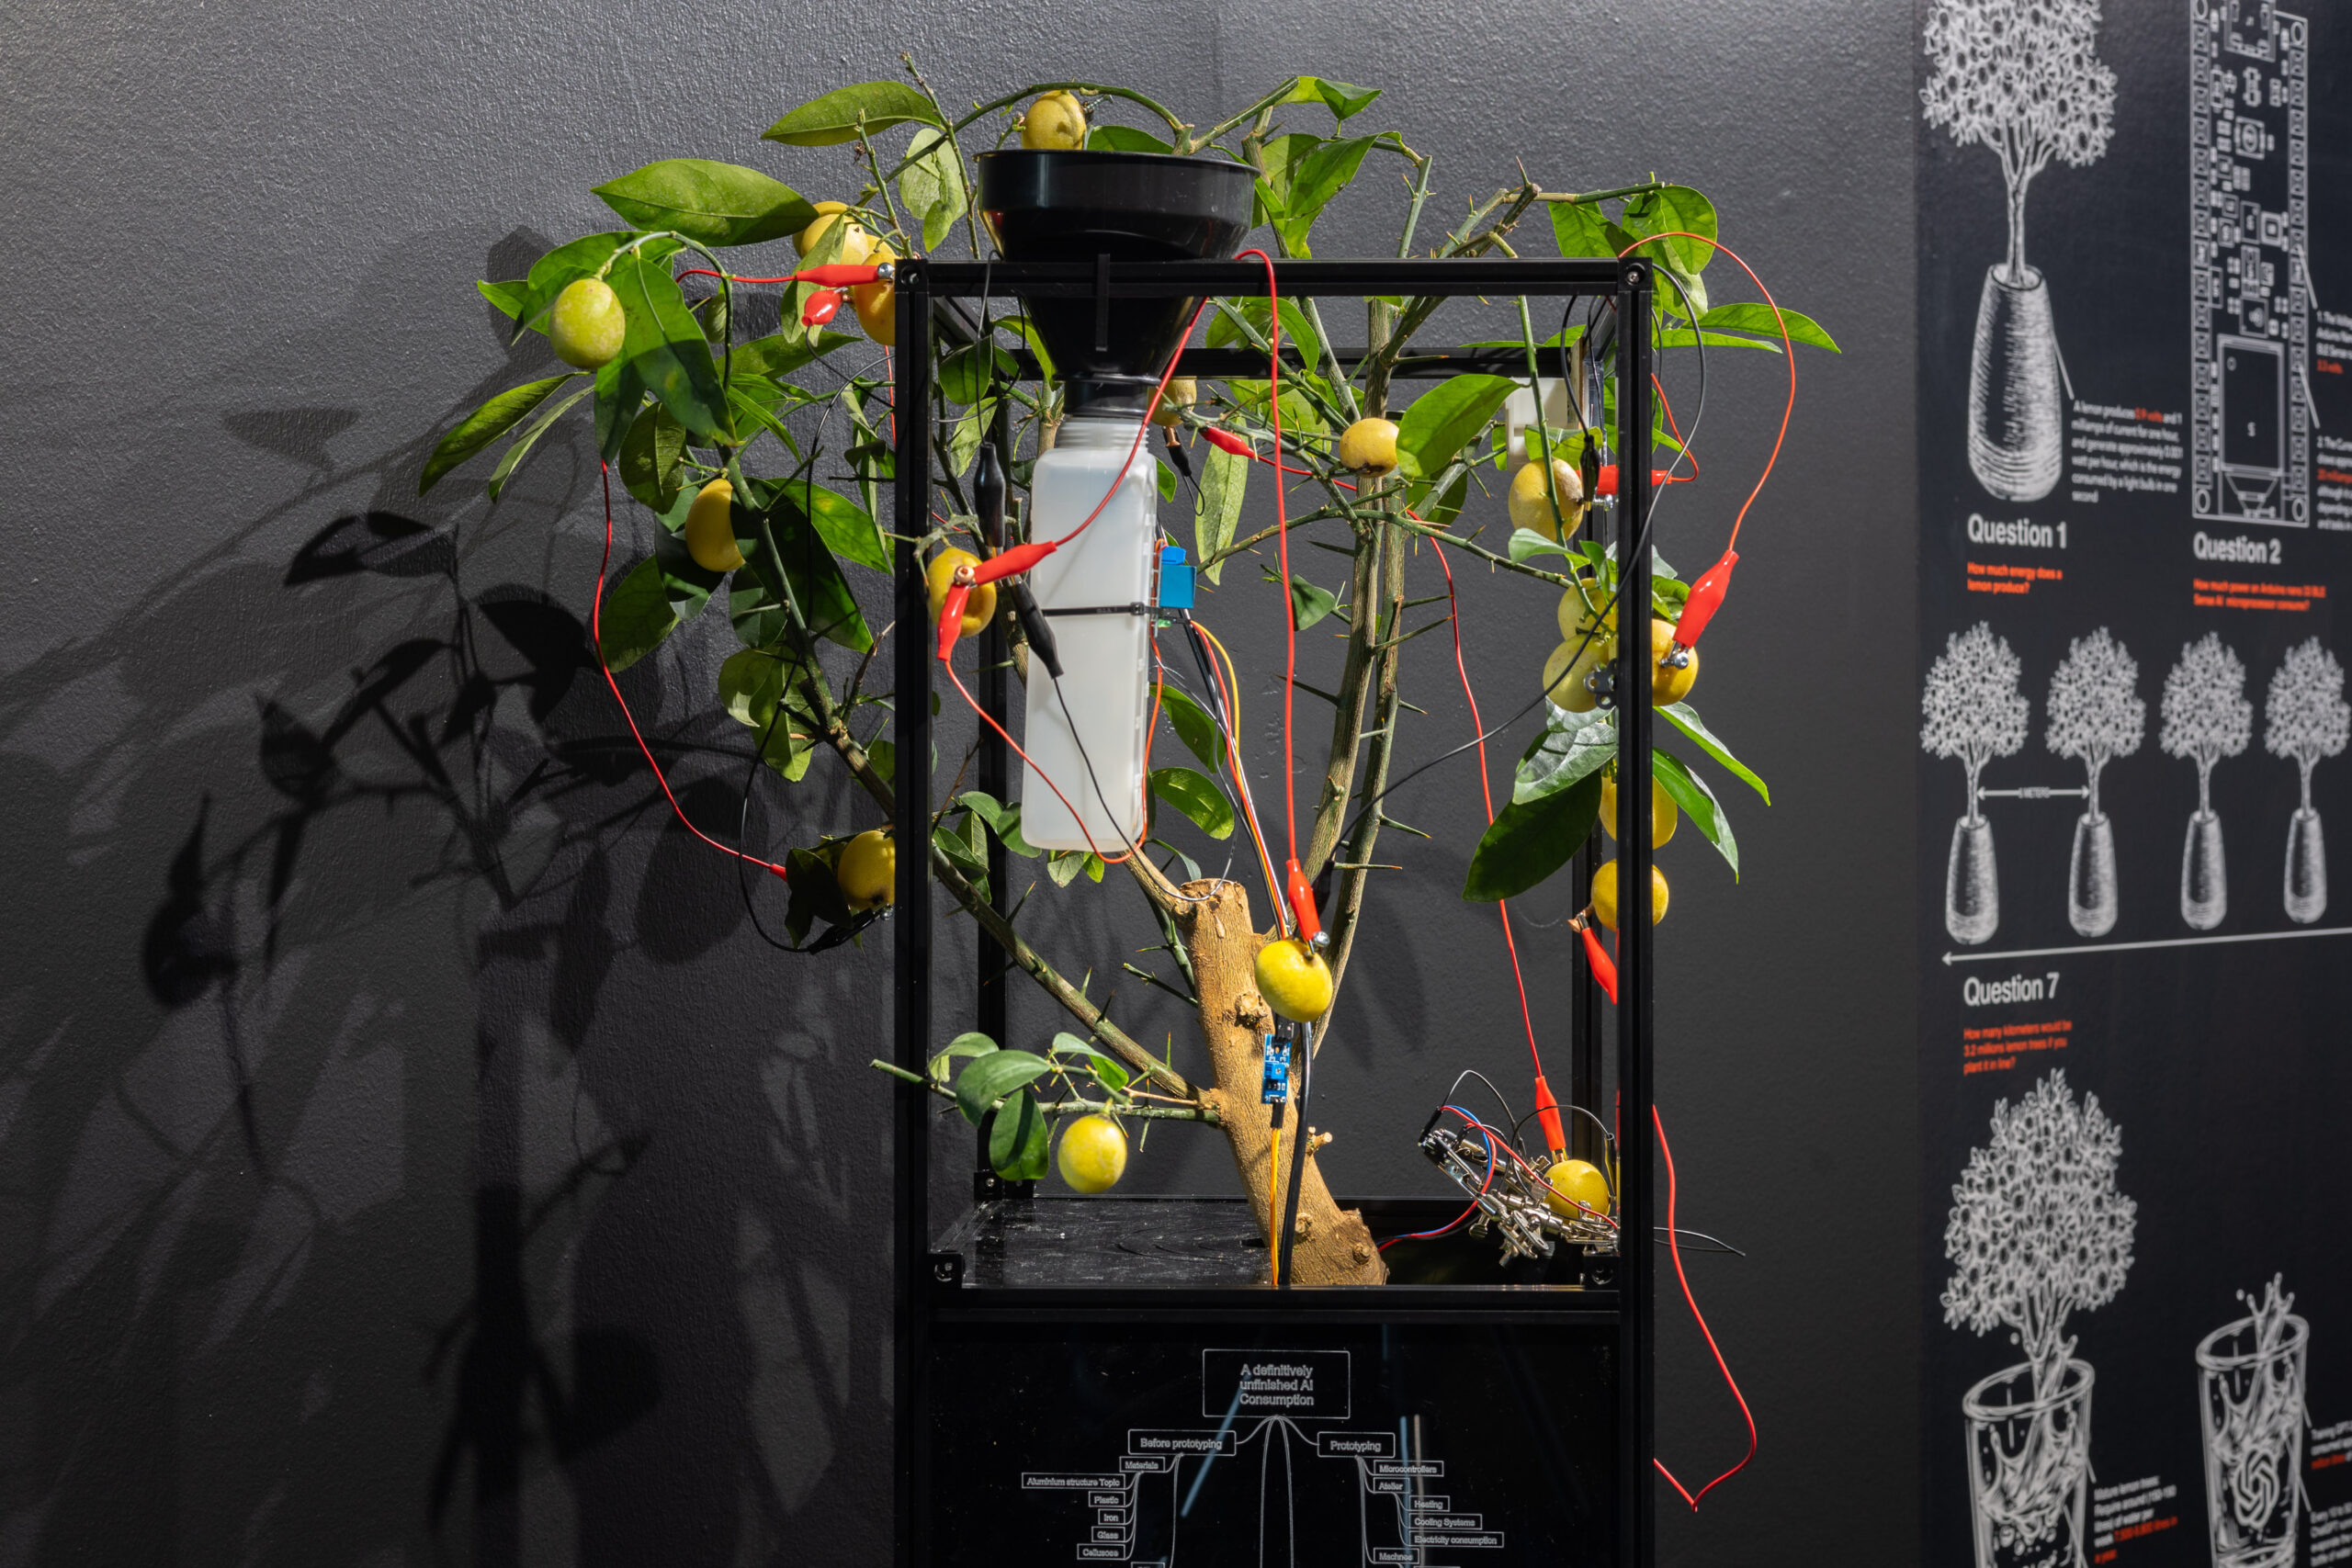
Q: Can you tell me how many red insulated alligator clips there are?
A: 11